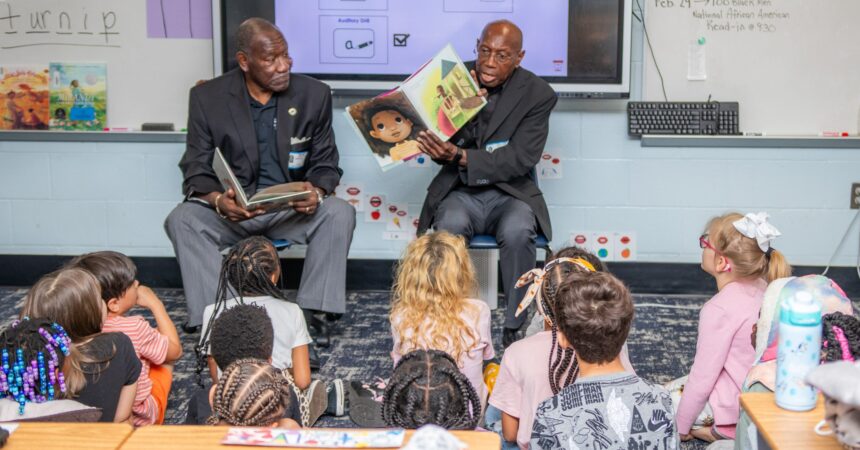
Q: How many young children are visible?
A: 14